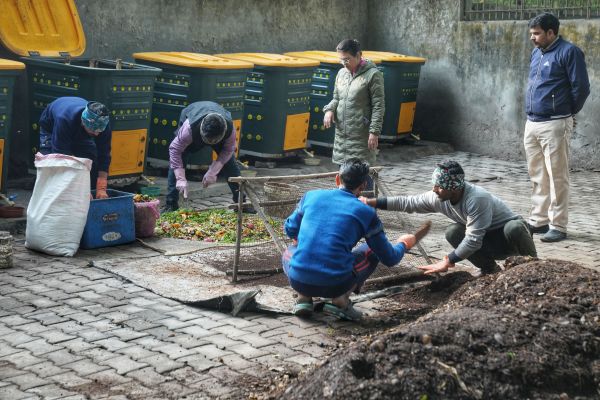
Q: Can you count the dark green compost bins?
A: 6